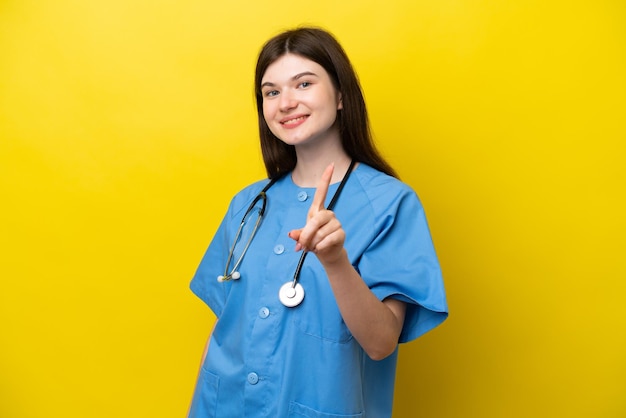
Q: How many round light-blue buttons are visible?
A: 4